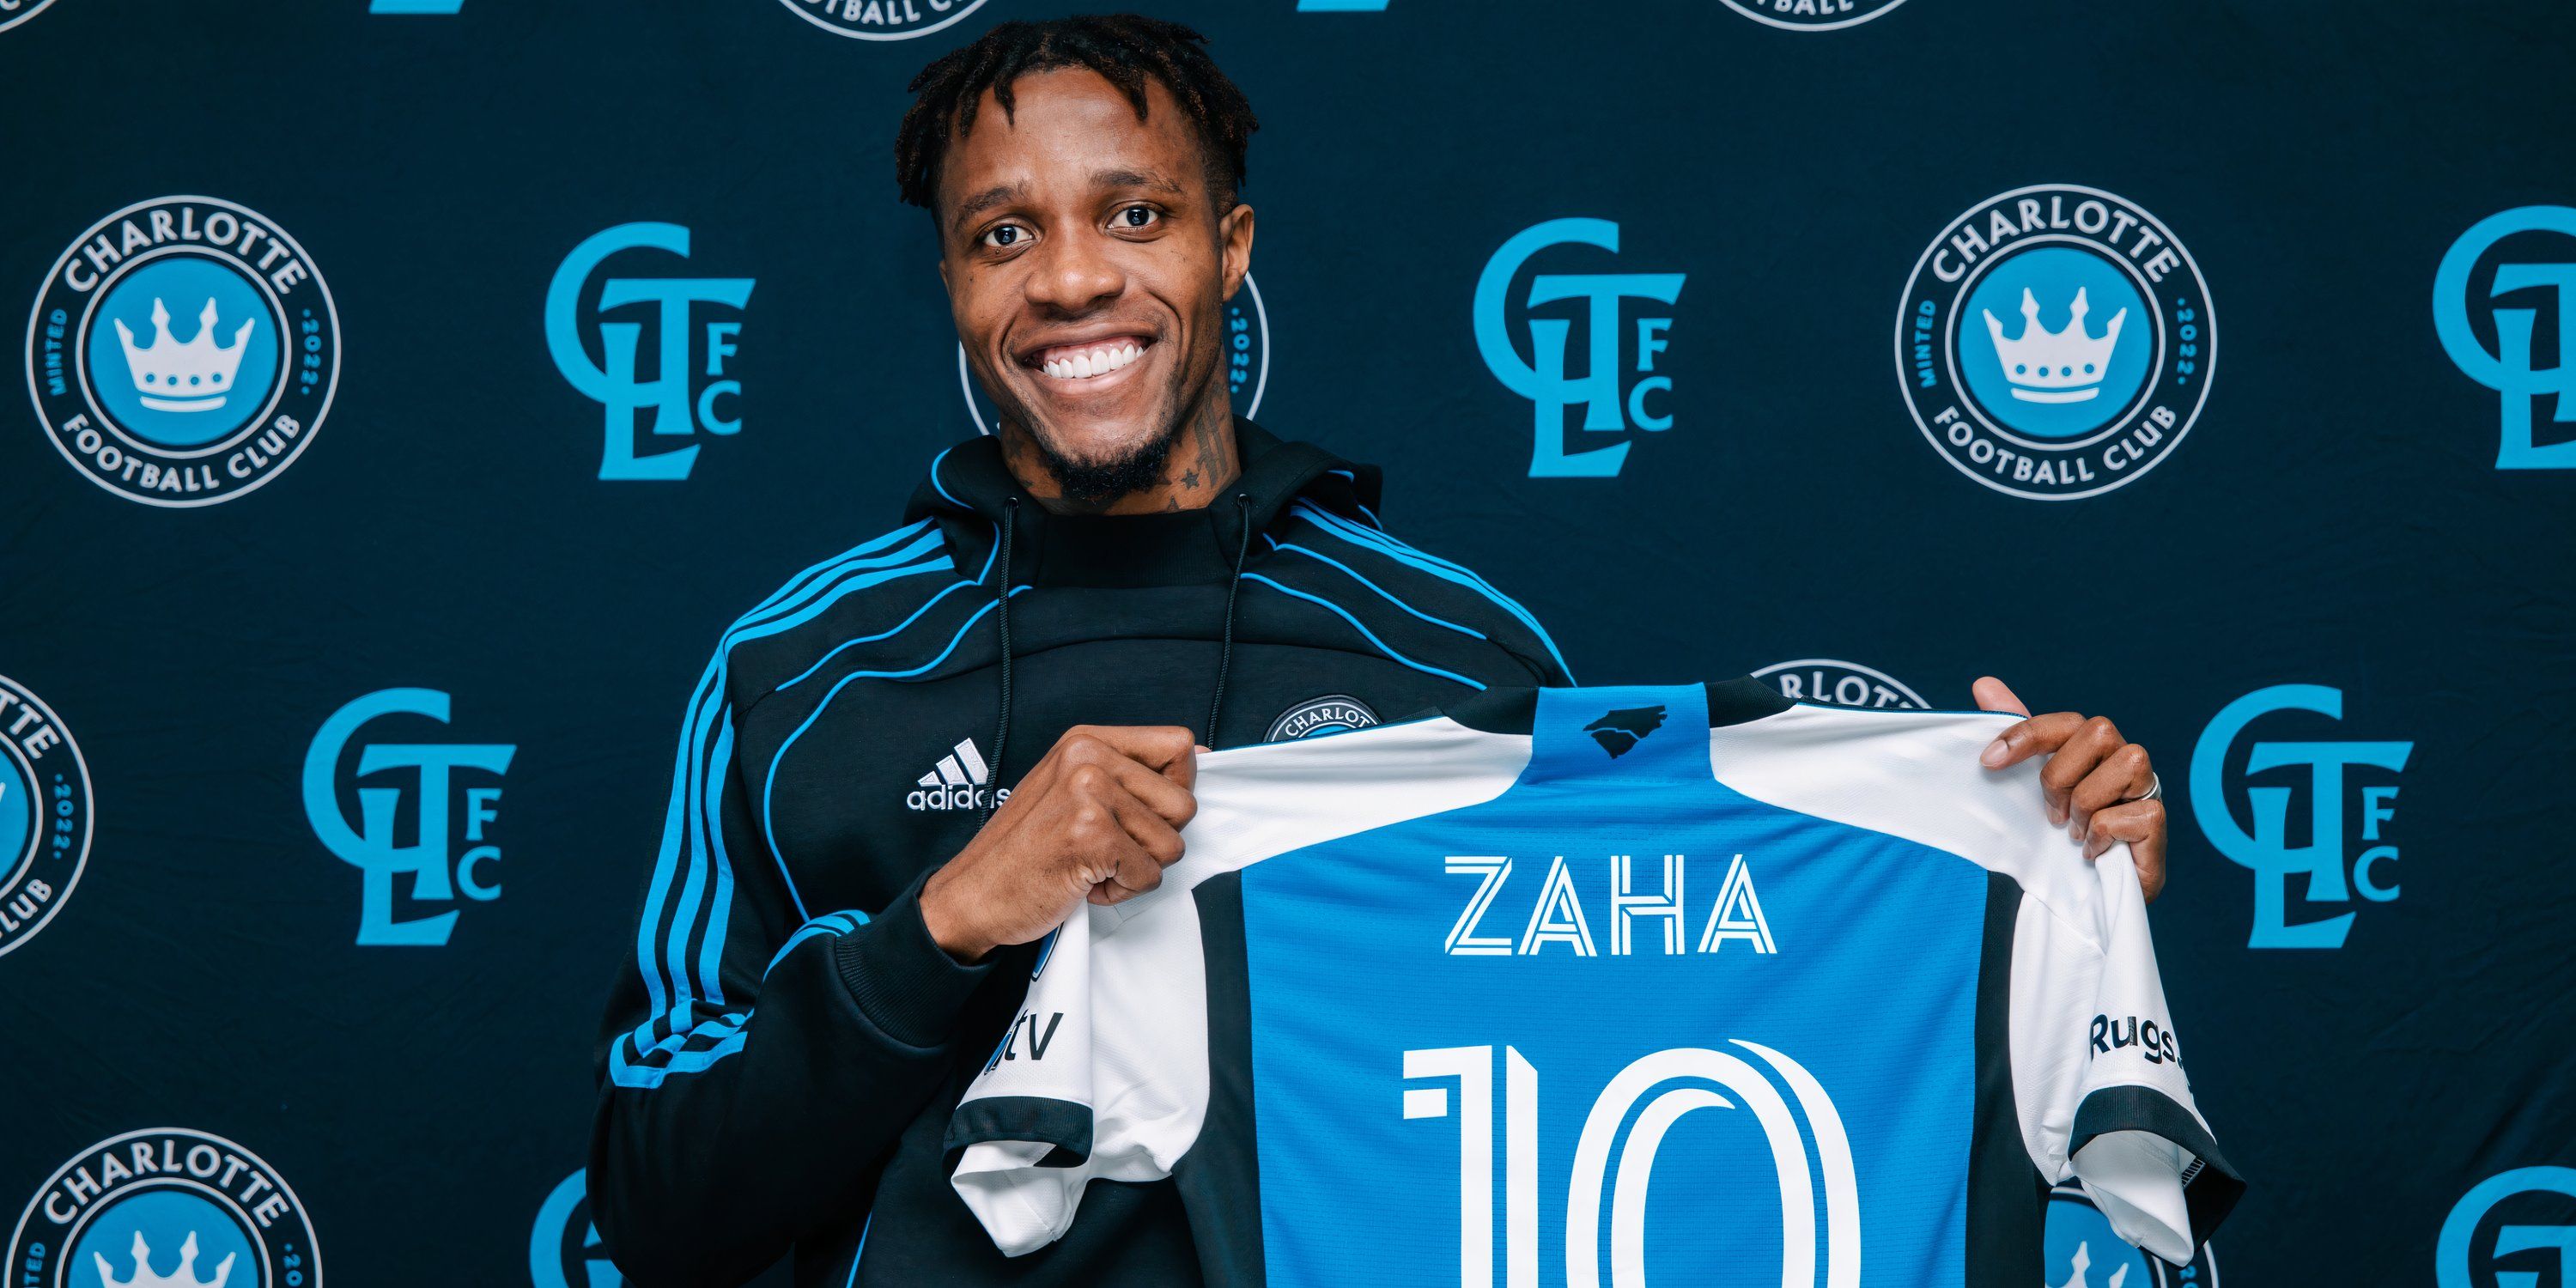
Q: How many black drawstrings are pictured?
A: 2